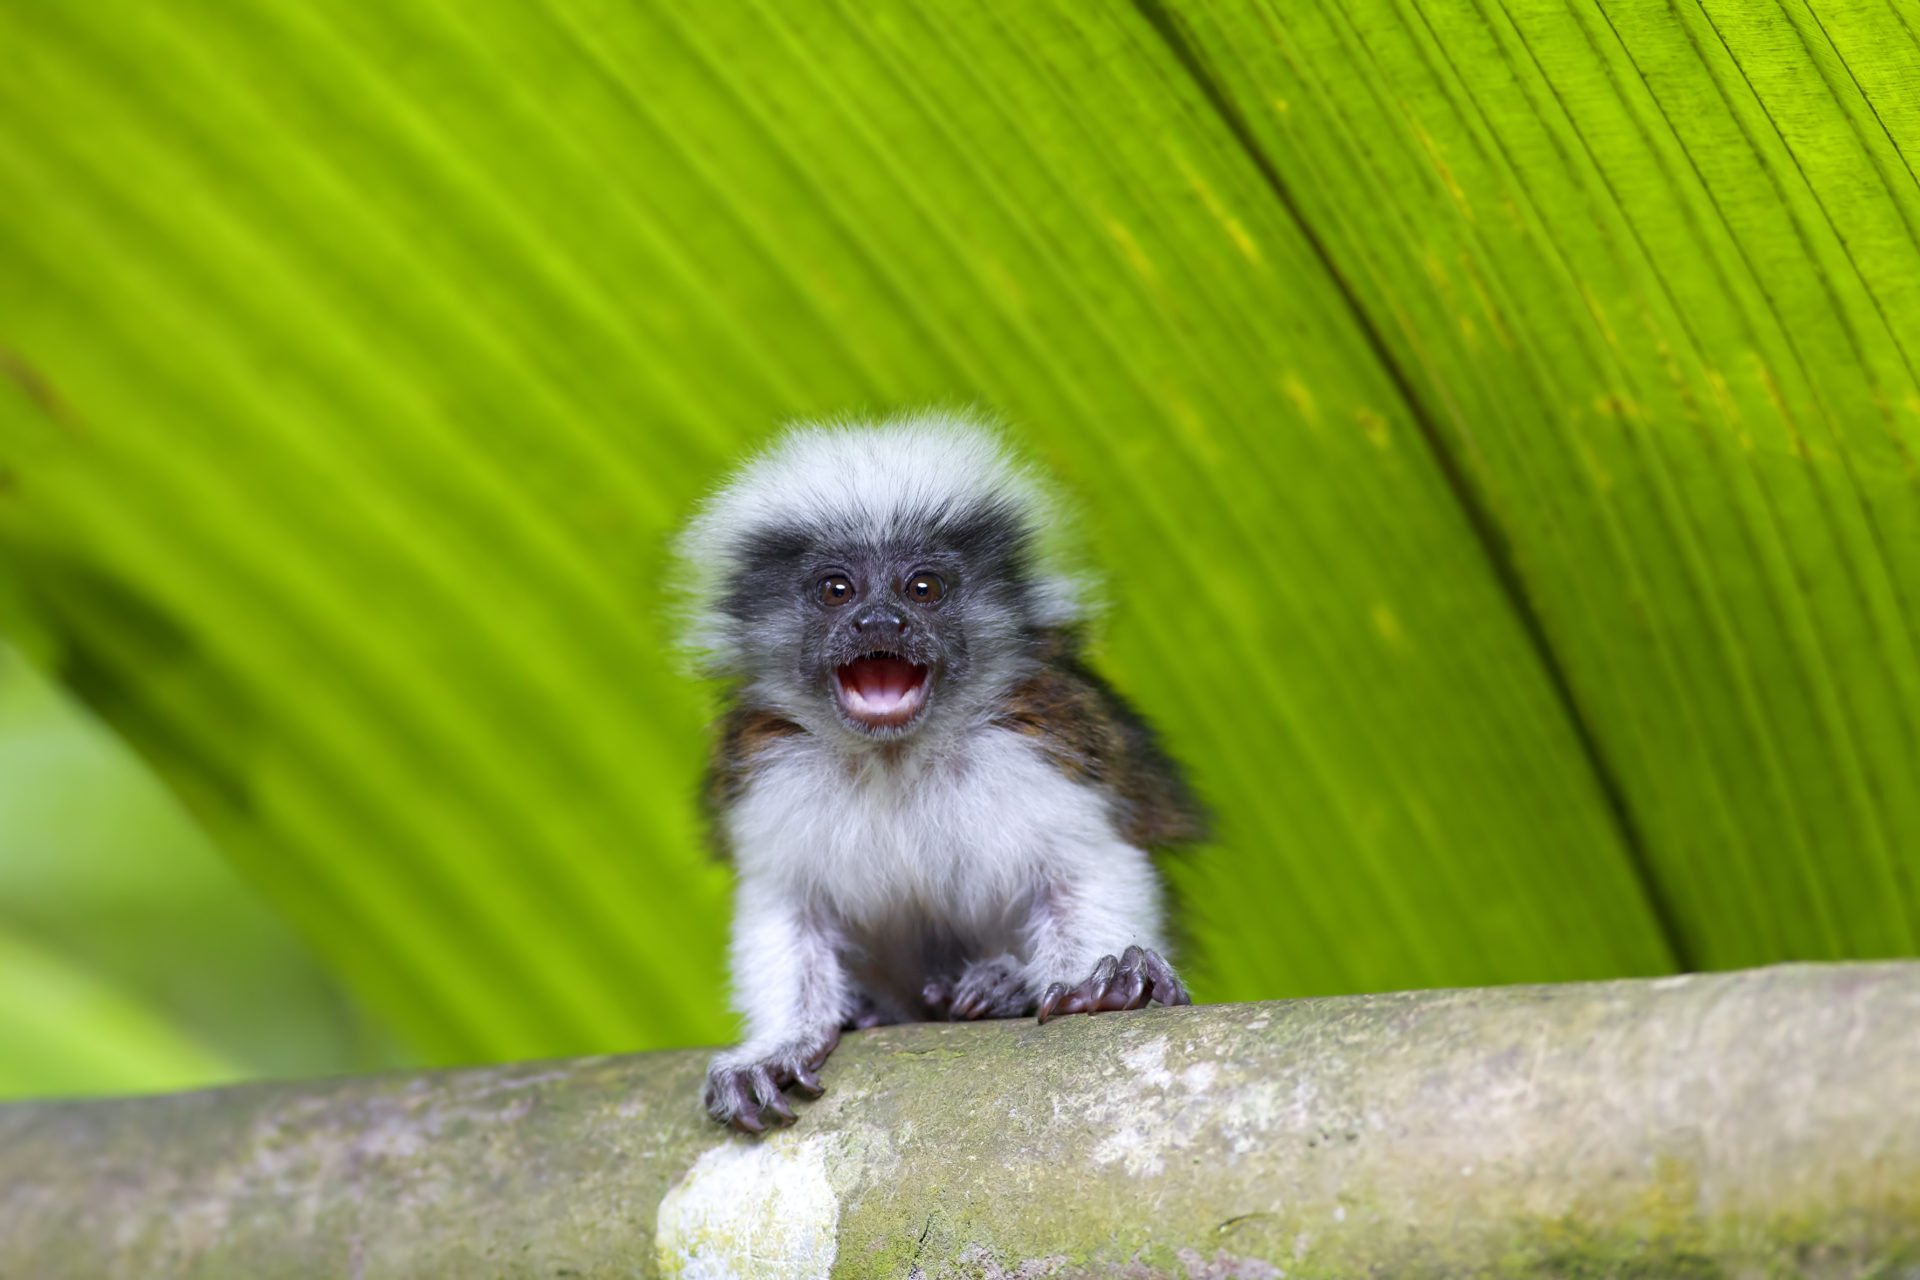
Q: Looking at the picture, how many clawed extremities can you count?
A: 3